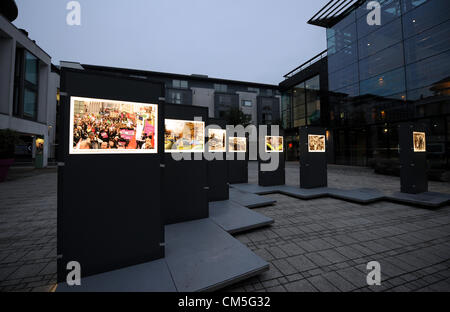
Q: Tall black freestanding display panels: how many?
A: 7